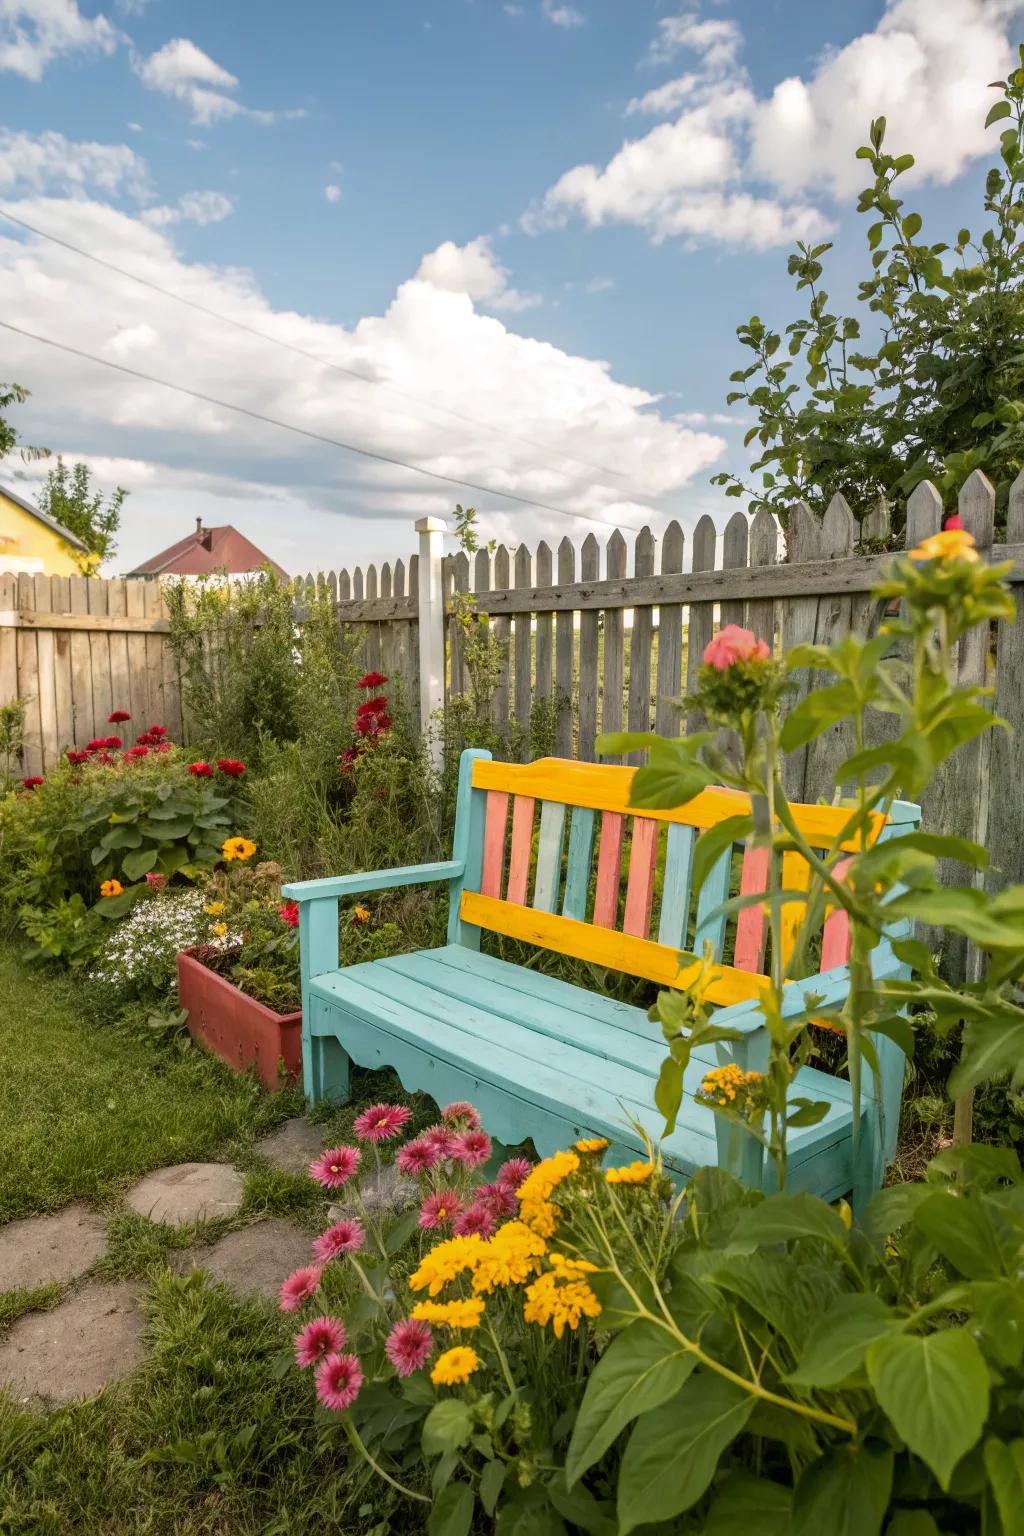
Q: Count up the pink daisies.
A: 15